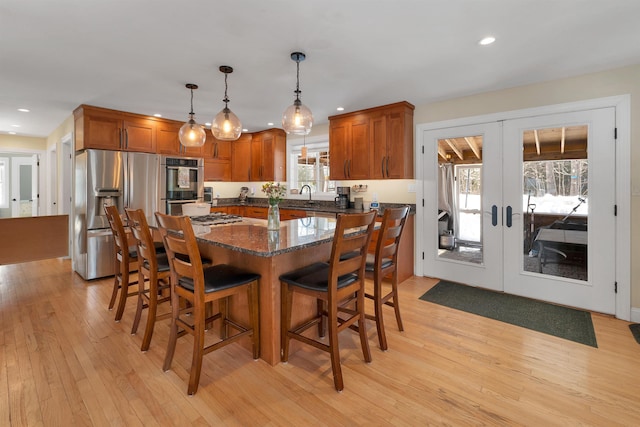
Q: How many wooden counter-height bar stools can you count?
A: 5